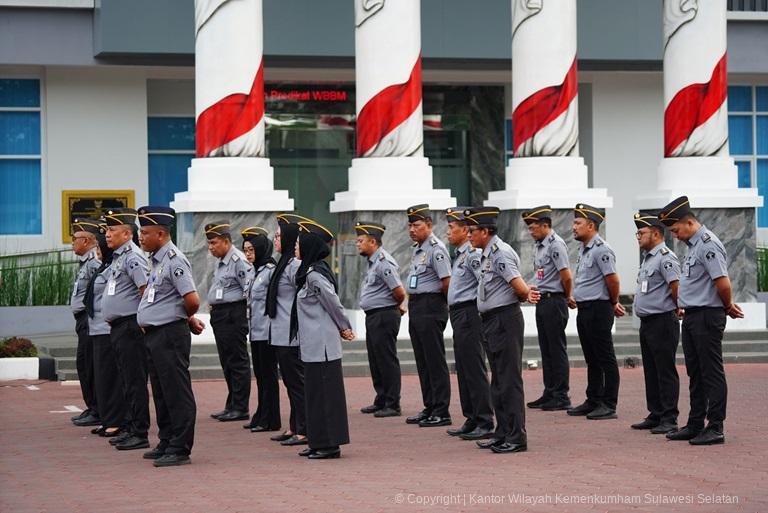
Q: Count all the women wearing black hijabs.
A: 4